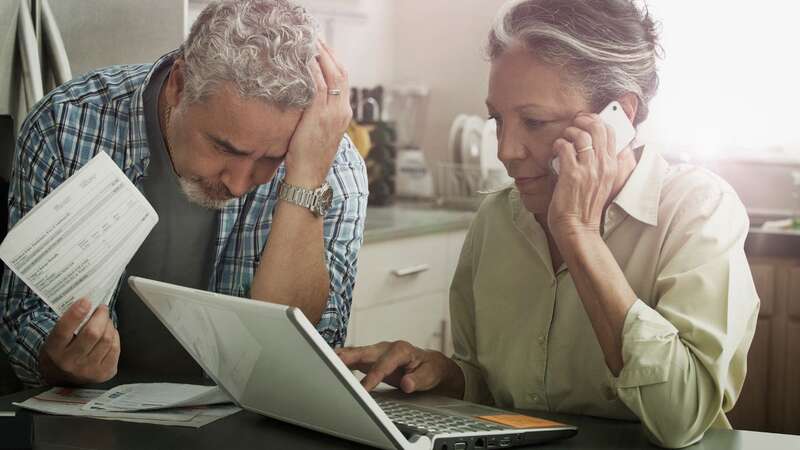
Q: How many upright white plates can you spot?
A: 3